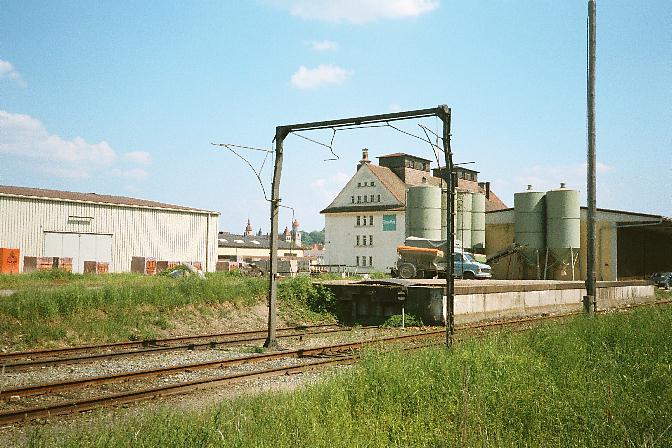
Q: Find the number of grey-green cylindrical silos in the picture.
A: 6